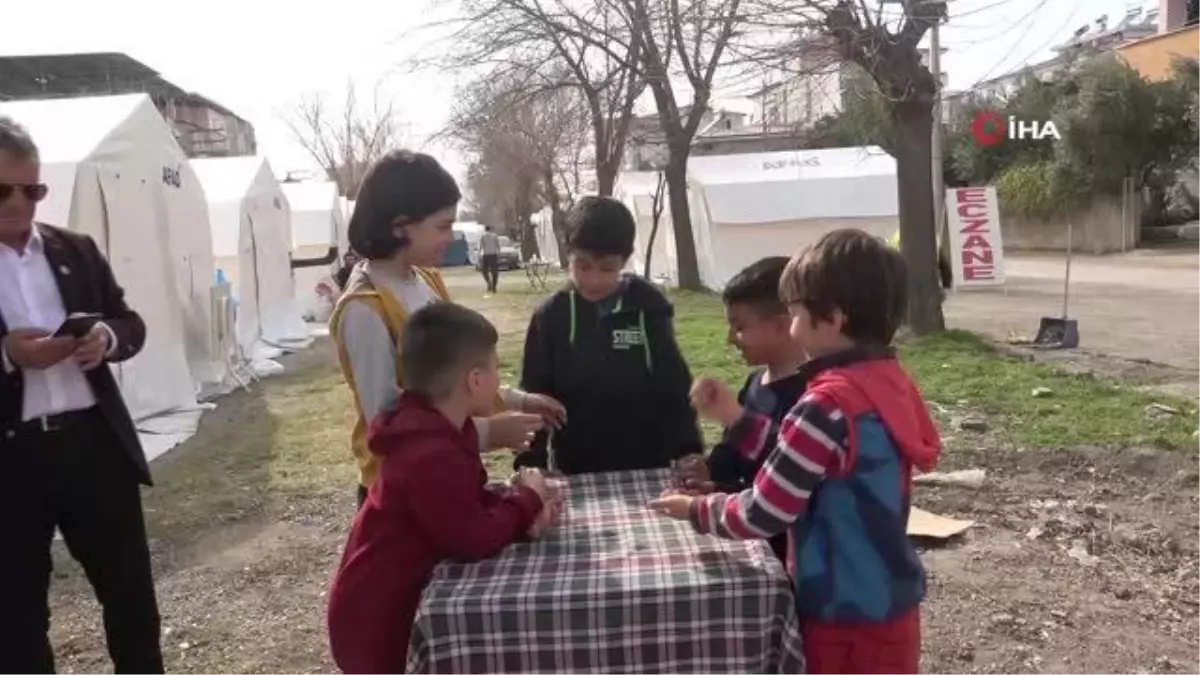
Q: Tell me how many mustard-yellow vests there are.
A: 1